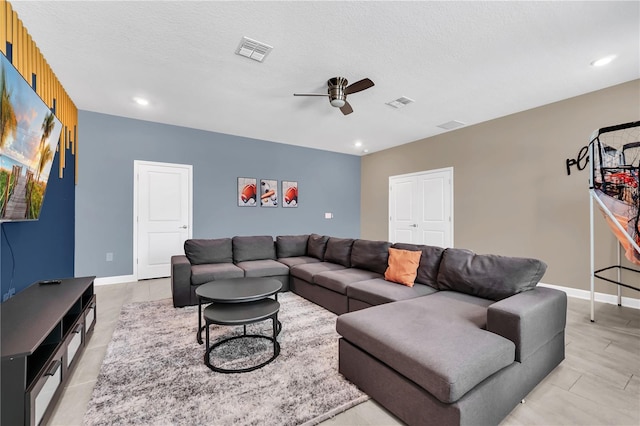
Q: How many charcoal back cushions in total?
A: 8